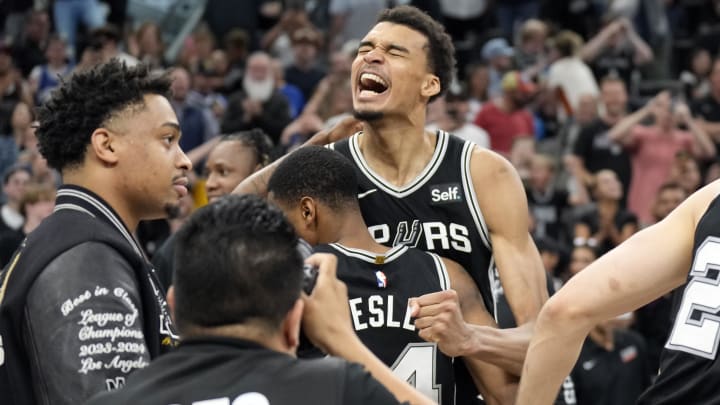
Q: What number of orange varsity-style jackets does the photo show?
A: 0